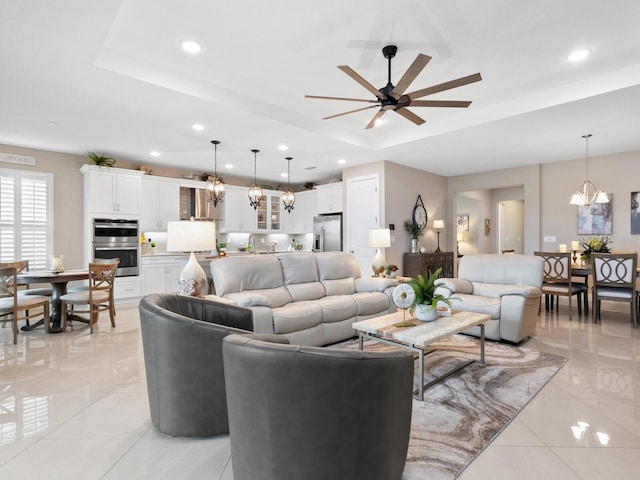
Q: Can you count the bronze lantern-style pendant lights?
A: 3